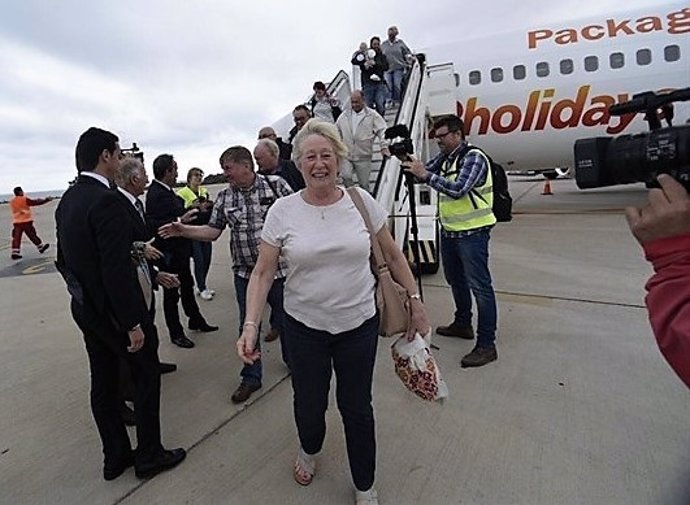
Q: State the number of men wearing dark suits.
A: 3